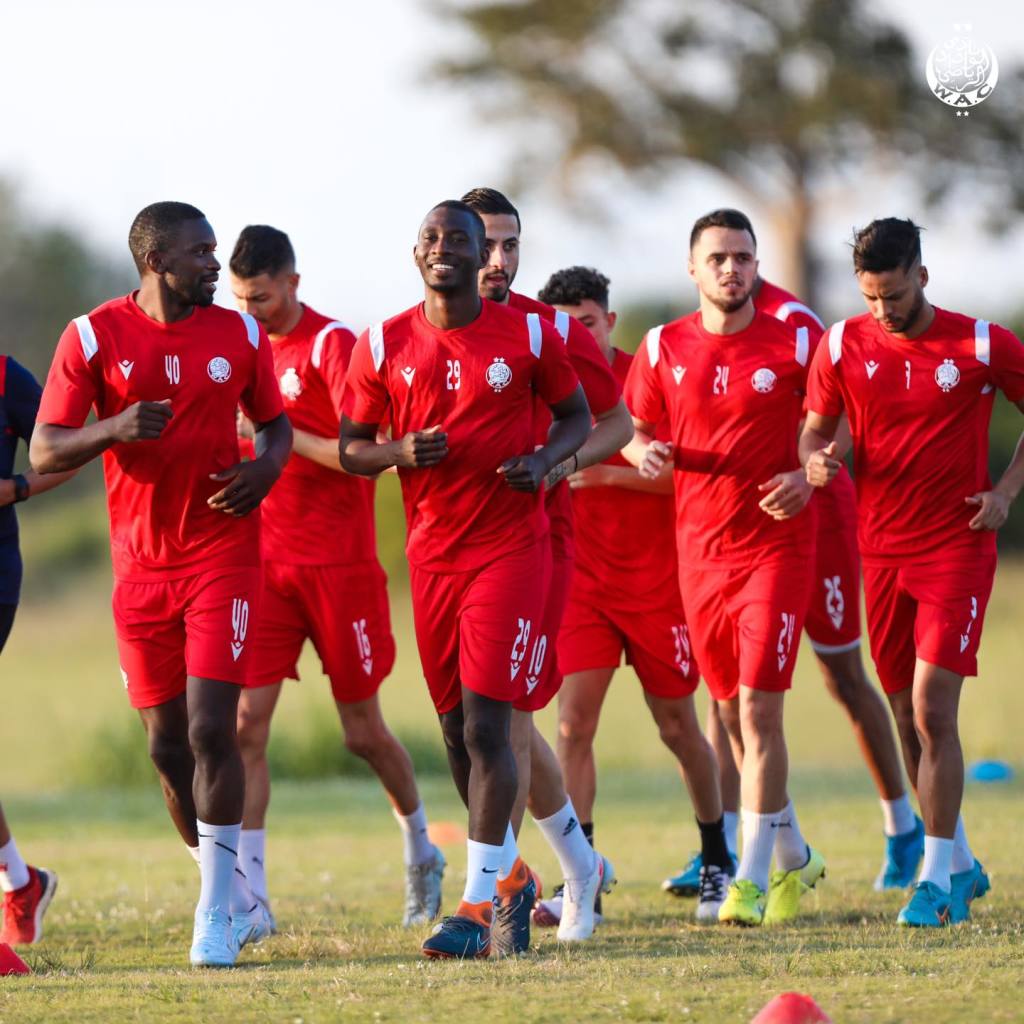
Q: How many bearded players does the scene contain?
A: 4